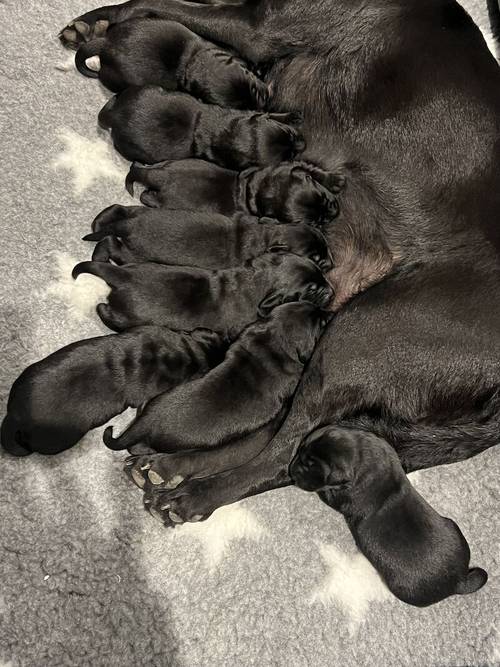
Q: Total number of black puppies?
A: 8